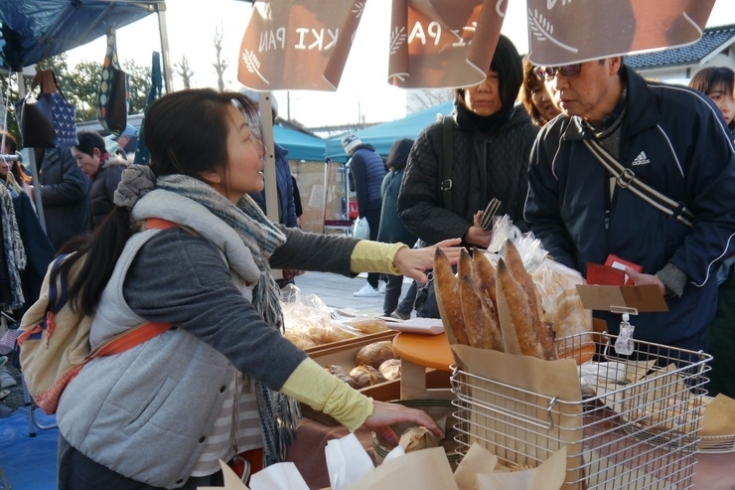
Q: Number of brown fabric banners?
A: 3